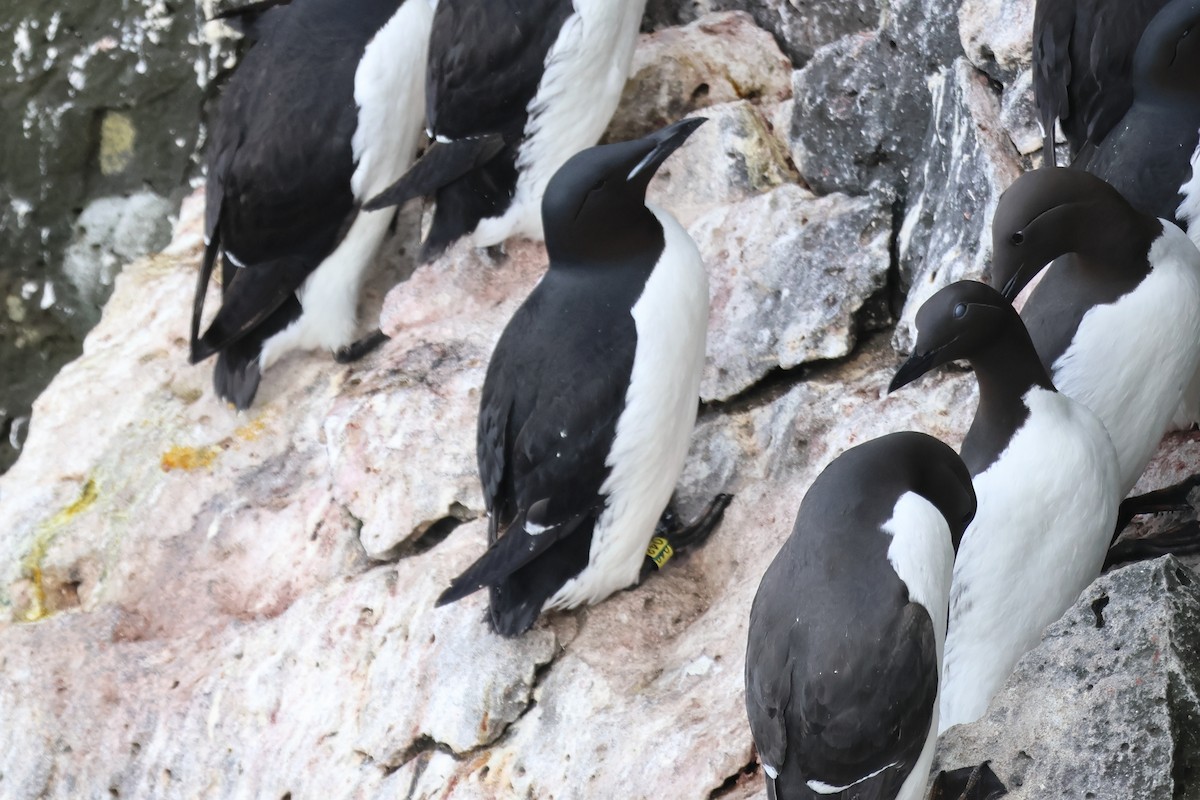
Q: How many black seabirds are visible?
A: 8